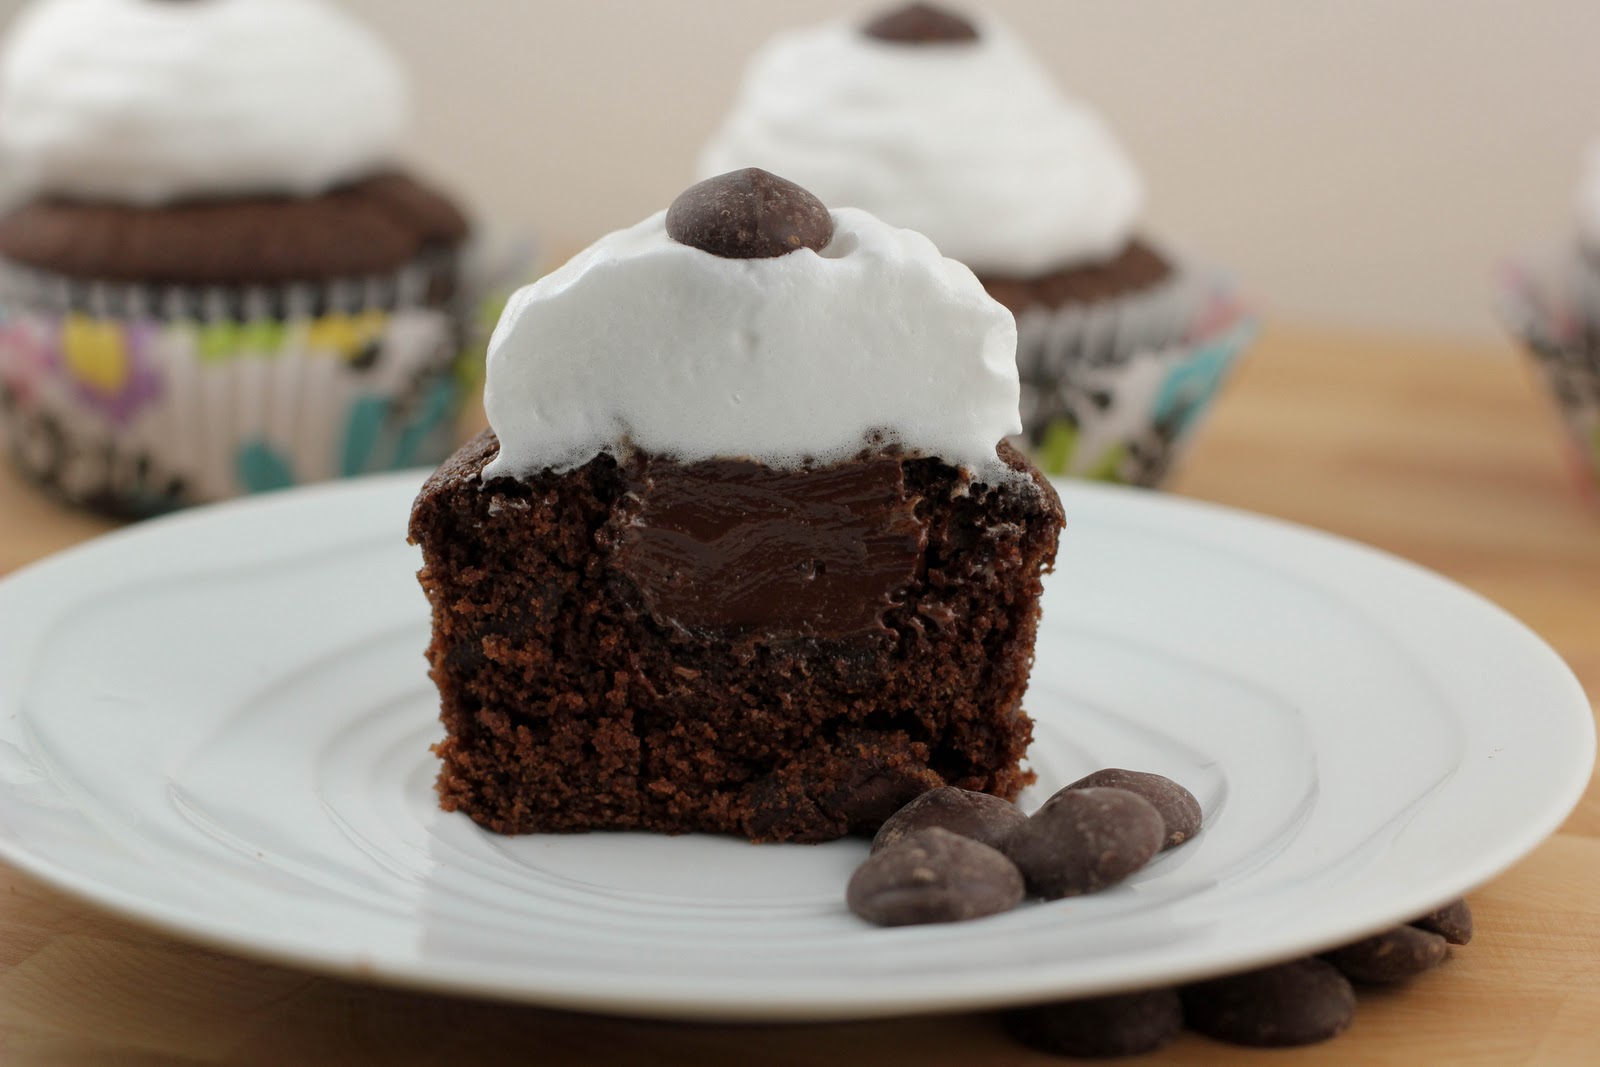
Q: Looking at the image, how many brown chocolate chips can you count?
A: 10